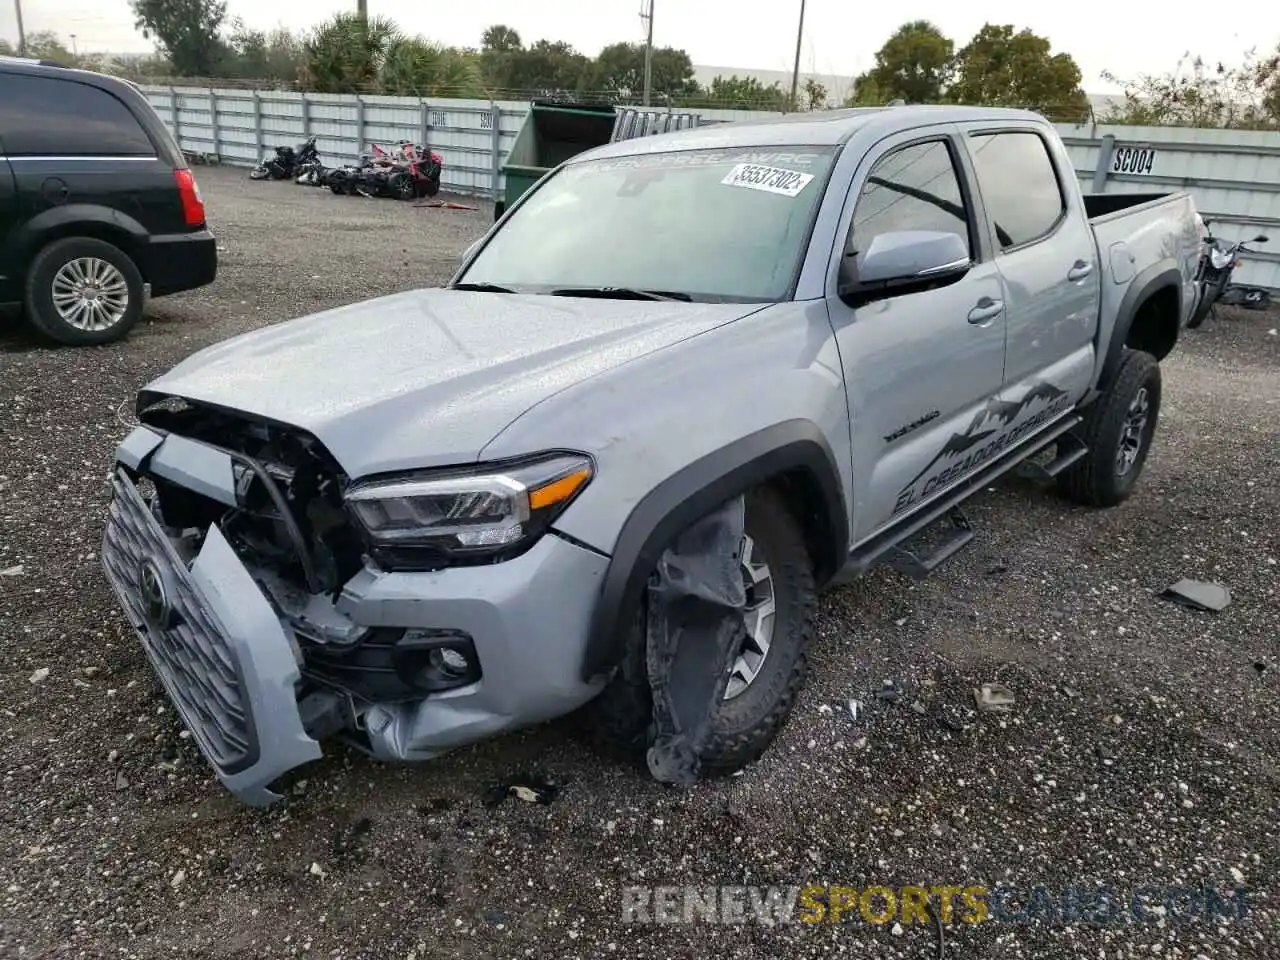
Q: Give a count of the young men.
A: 0